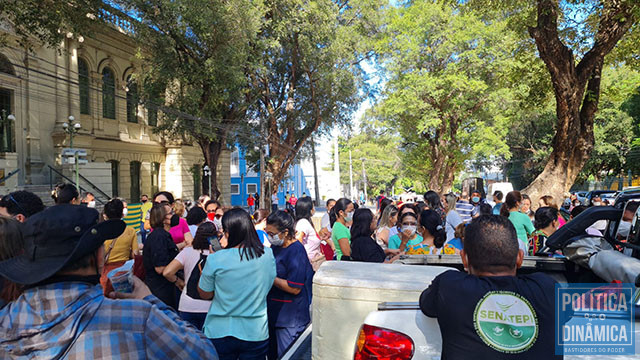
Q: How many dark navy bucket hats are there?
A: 1